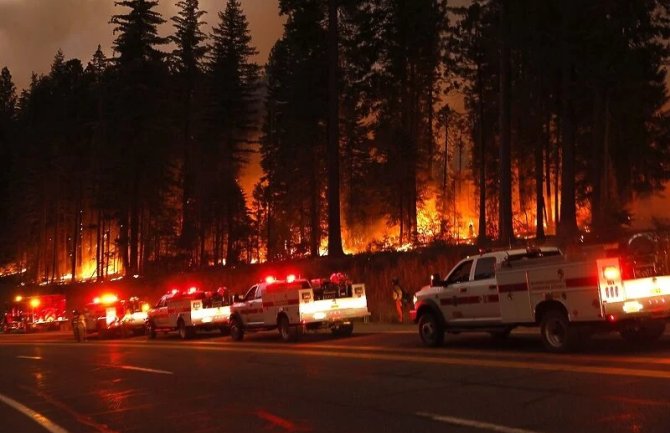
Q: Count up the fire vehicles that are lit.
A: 5